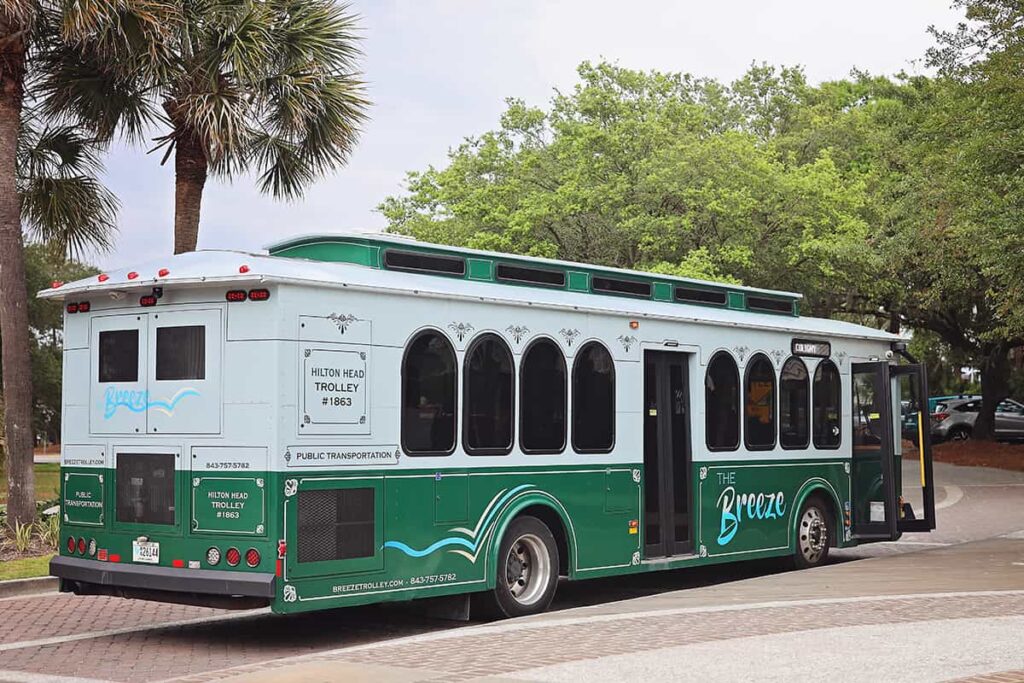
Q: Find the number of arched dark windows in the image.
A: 8